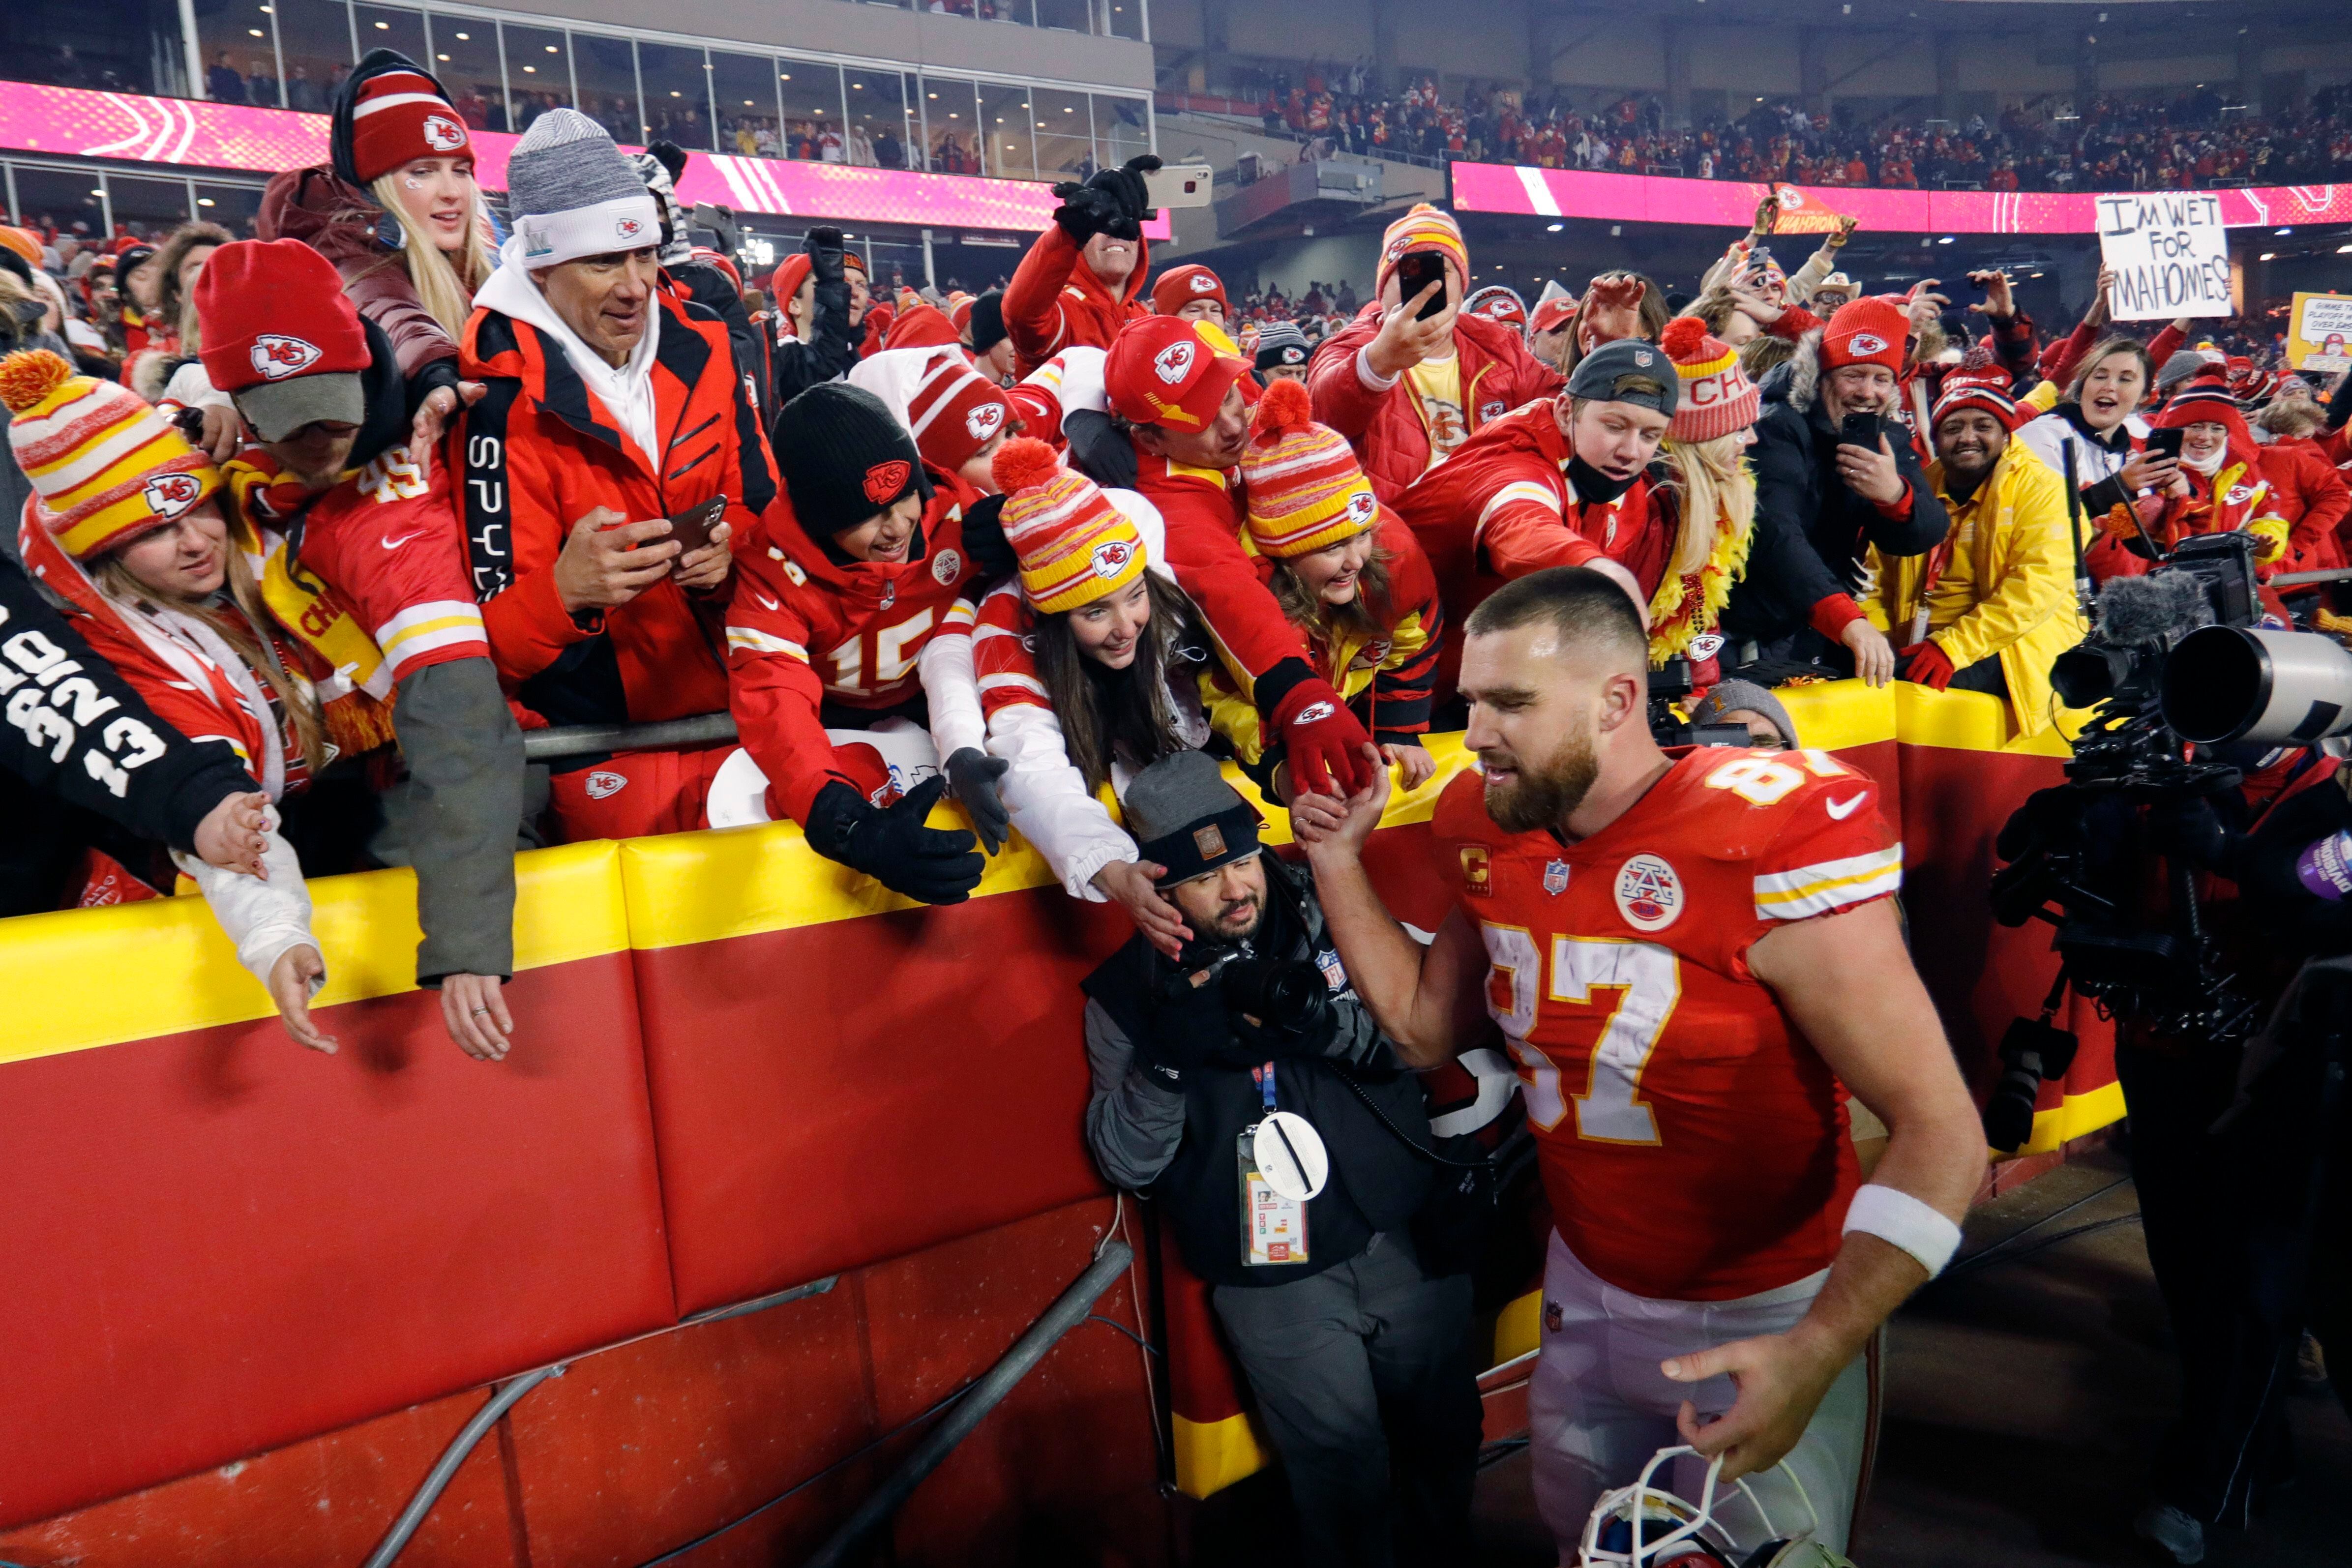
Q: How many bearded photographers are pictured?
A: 1